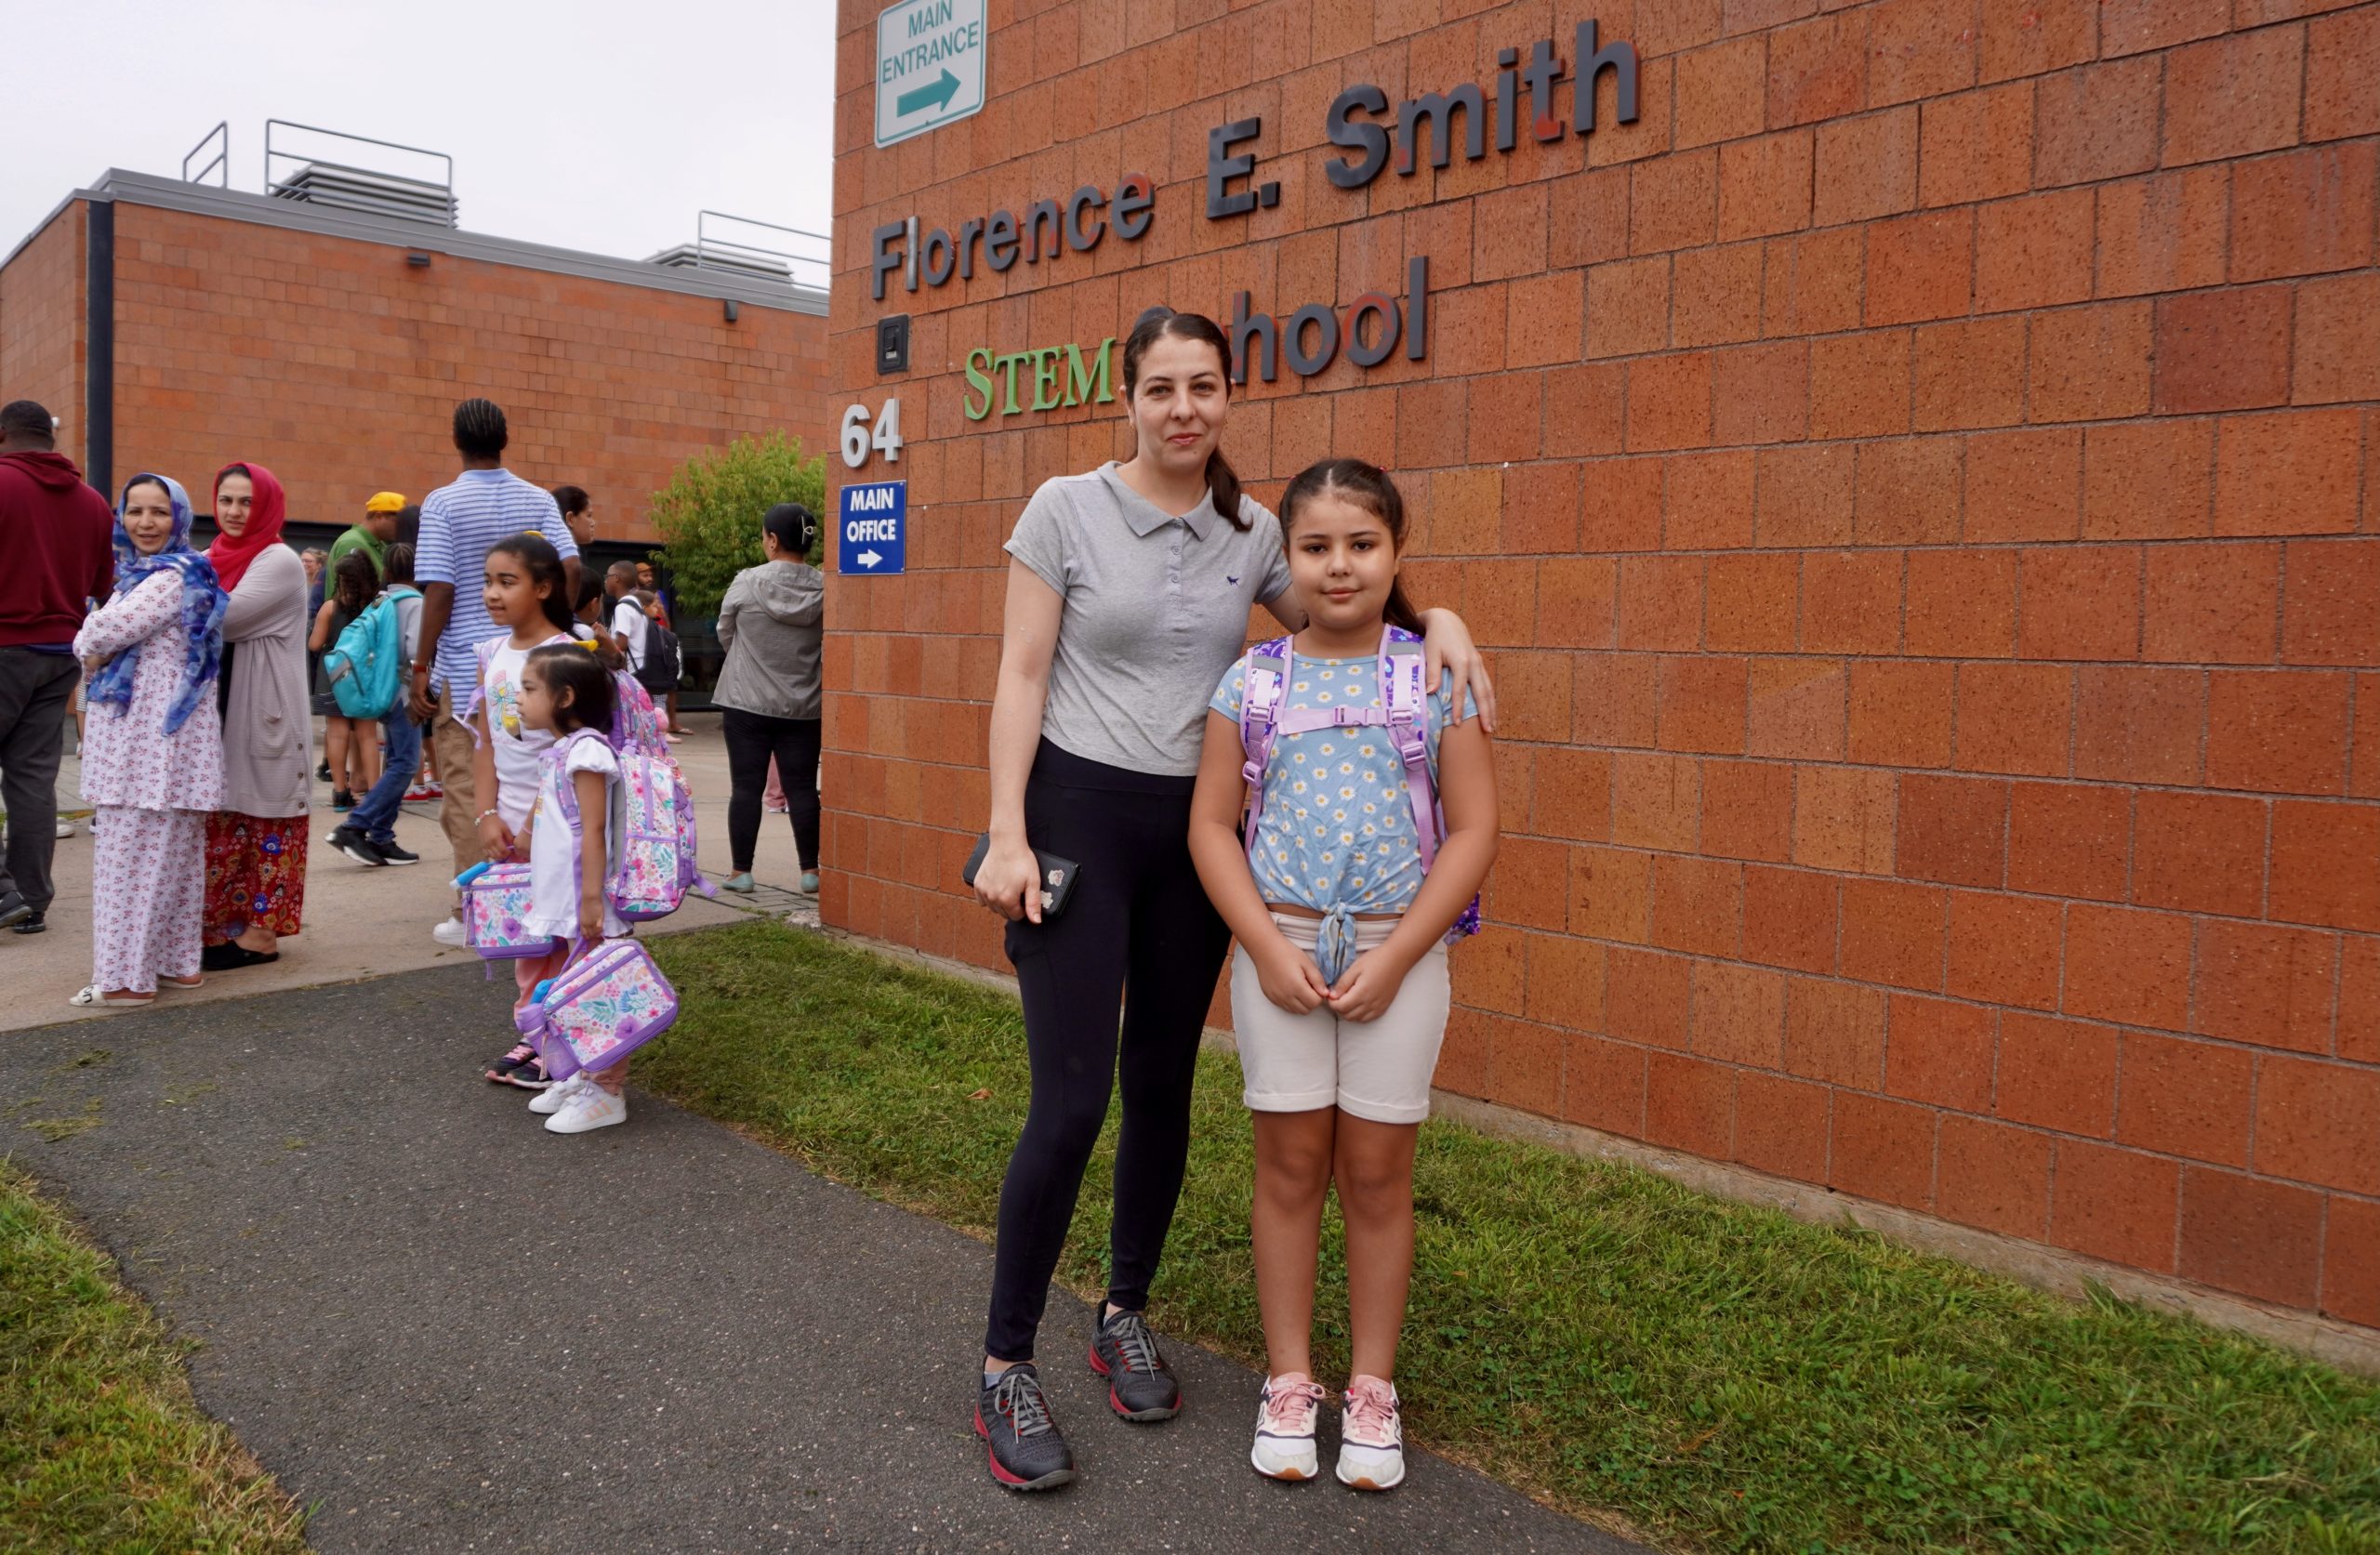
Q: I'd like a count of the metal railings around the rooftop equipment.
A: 3